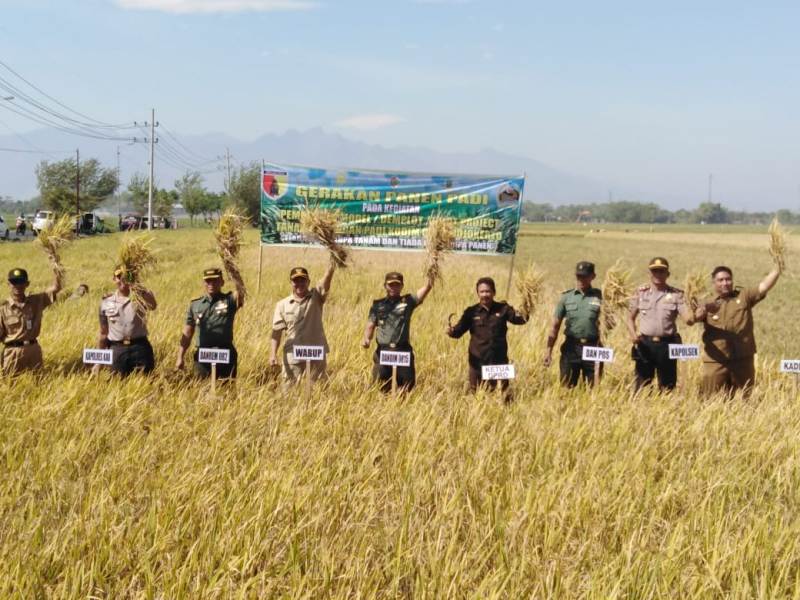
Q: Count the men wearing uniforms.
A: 9